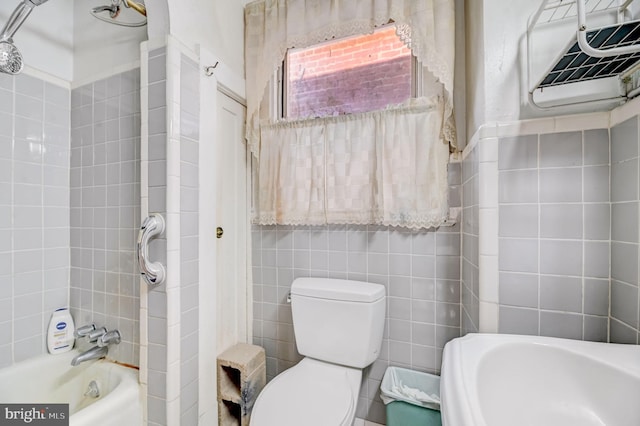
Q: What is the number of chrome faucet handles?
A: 3